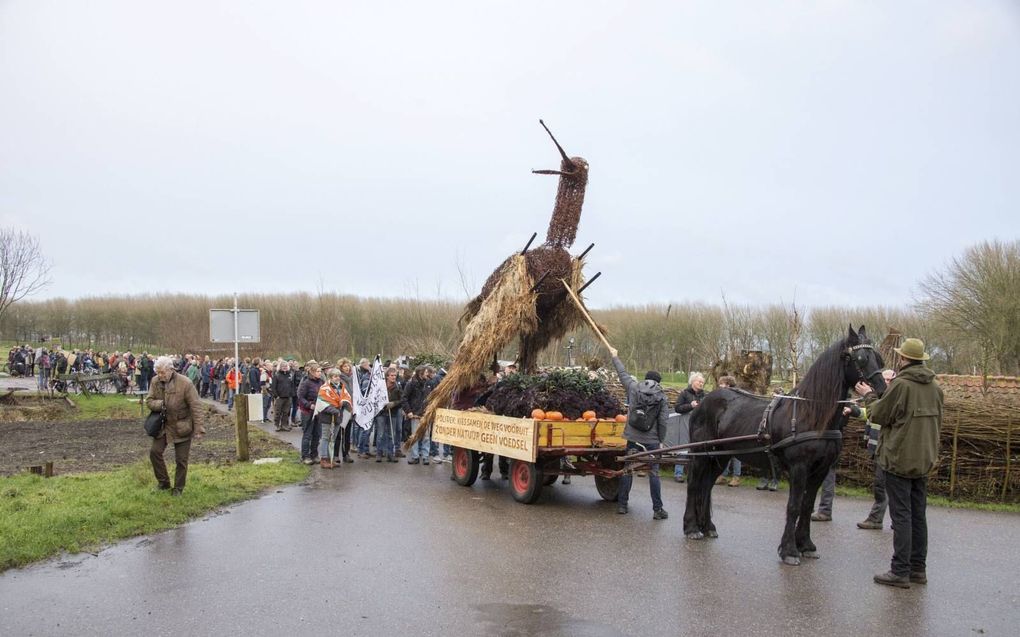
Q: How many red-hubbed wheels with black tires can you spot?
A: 2